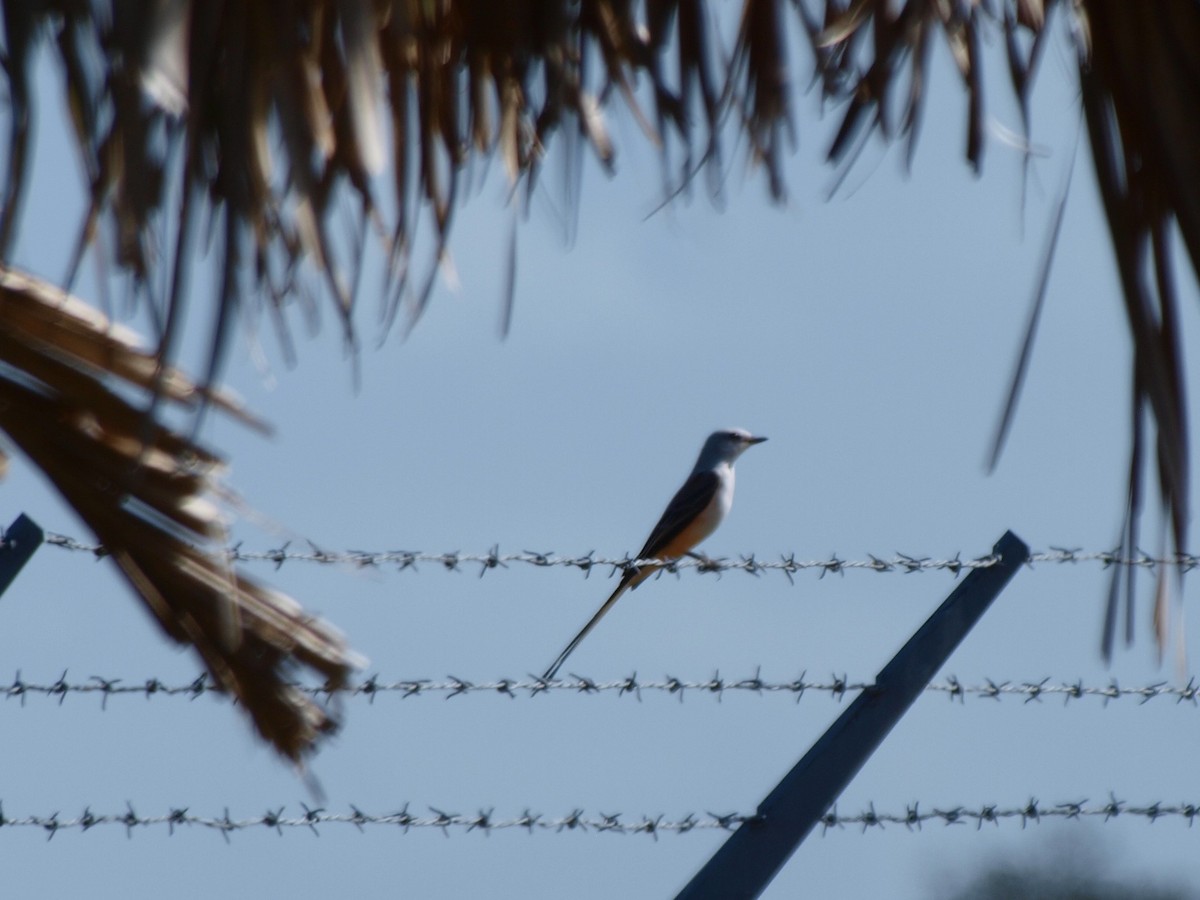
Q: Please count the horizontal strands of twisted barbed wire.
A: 3